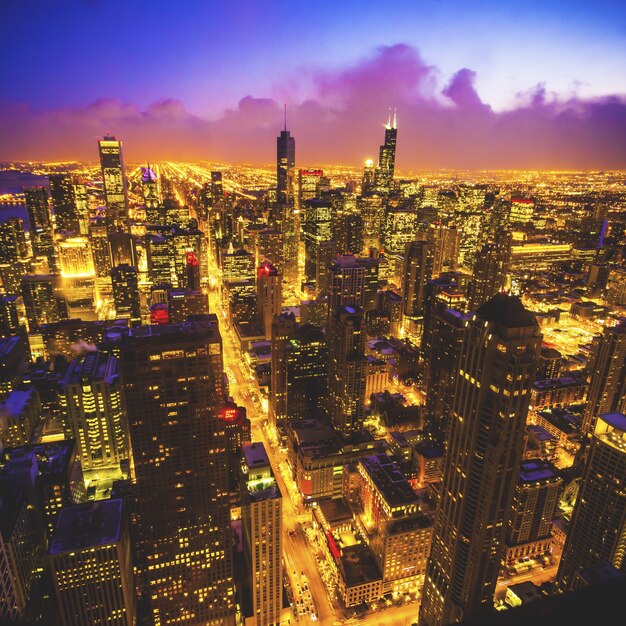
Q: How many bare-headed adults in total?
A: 0